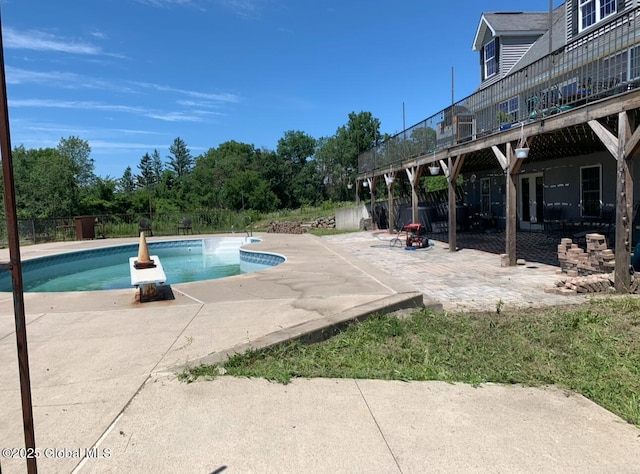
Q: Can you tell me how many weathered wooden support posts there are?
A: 7